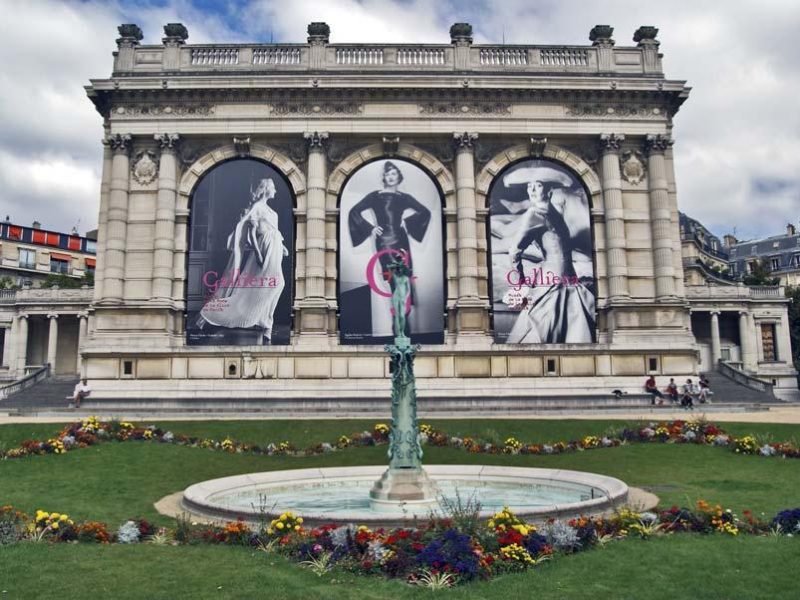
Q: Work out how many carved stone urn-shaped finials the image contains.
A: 6